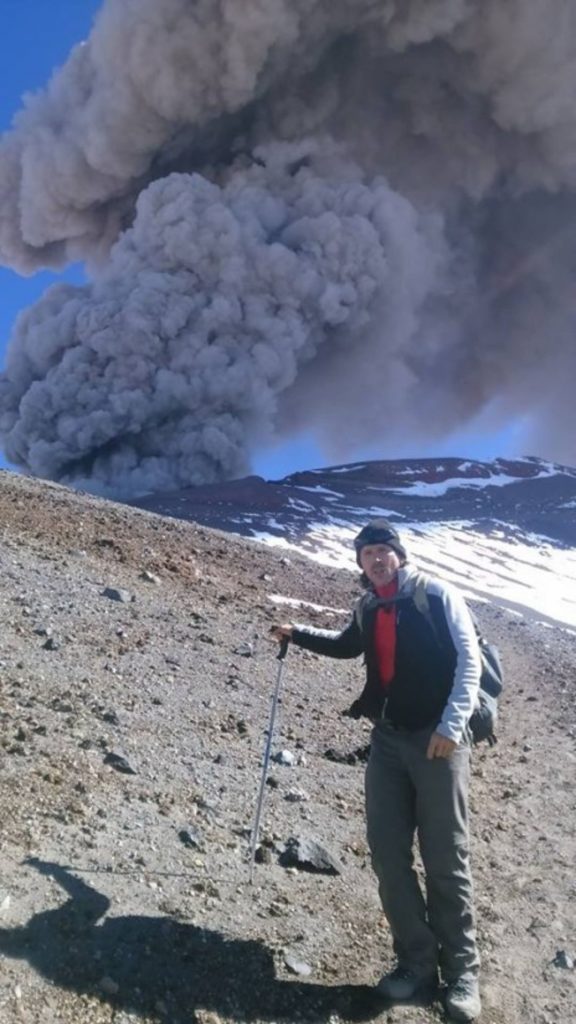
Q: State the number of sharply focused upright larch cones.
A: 0